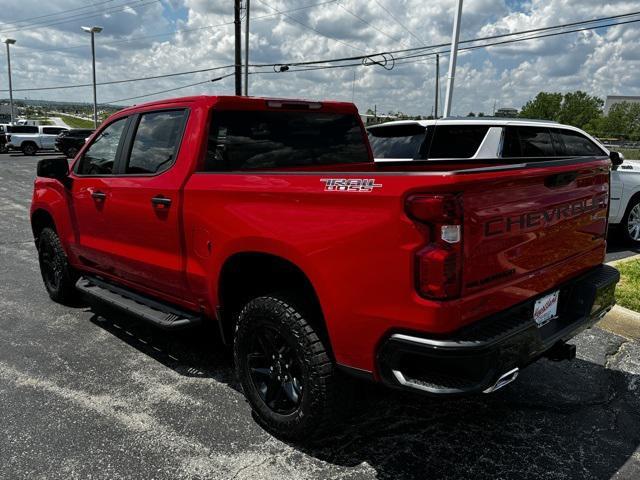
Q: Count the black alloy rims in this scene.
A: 2